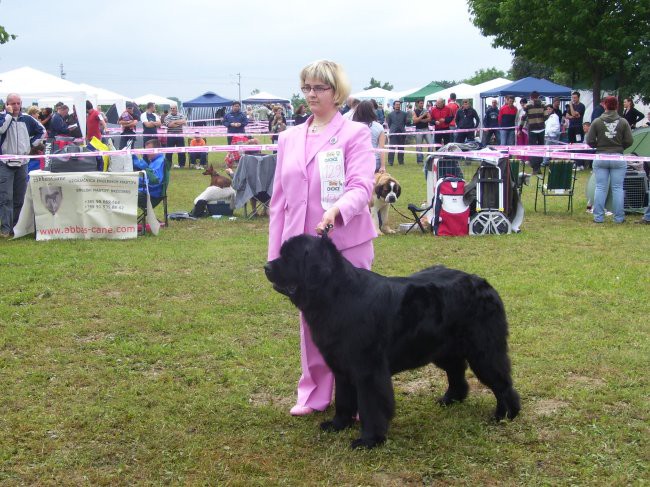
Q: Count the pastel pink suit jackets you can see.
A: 1